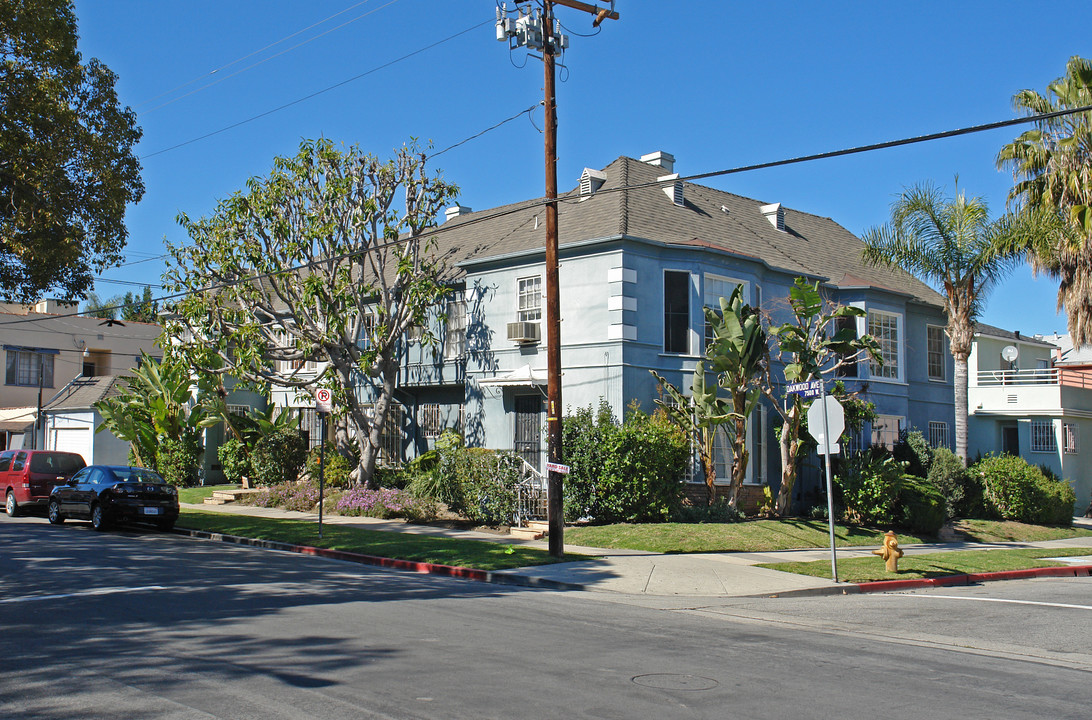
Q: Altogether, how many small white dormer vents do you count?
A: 3